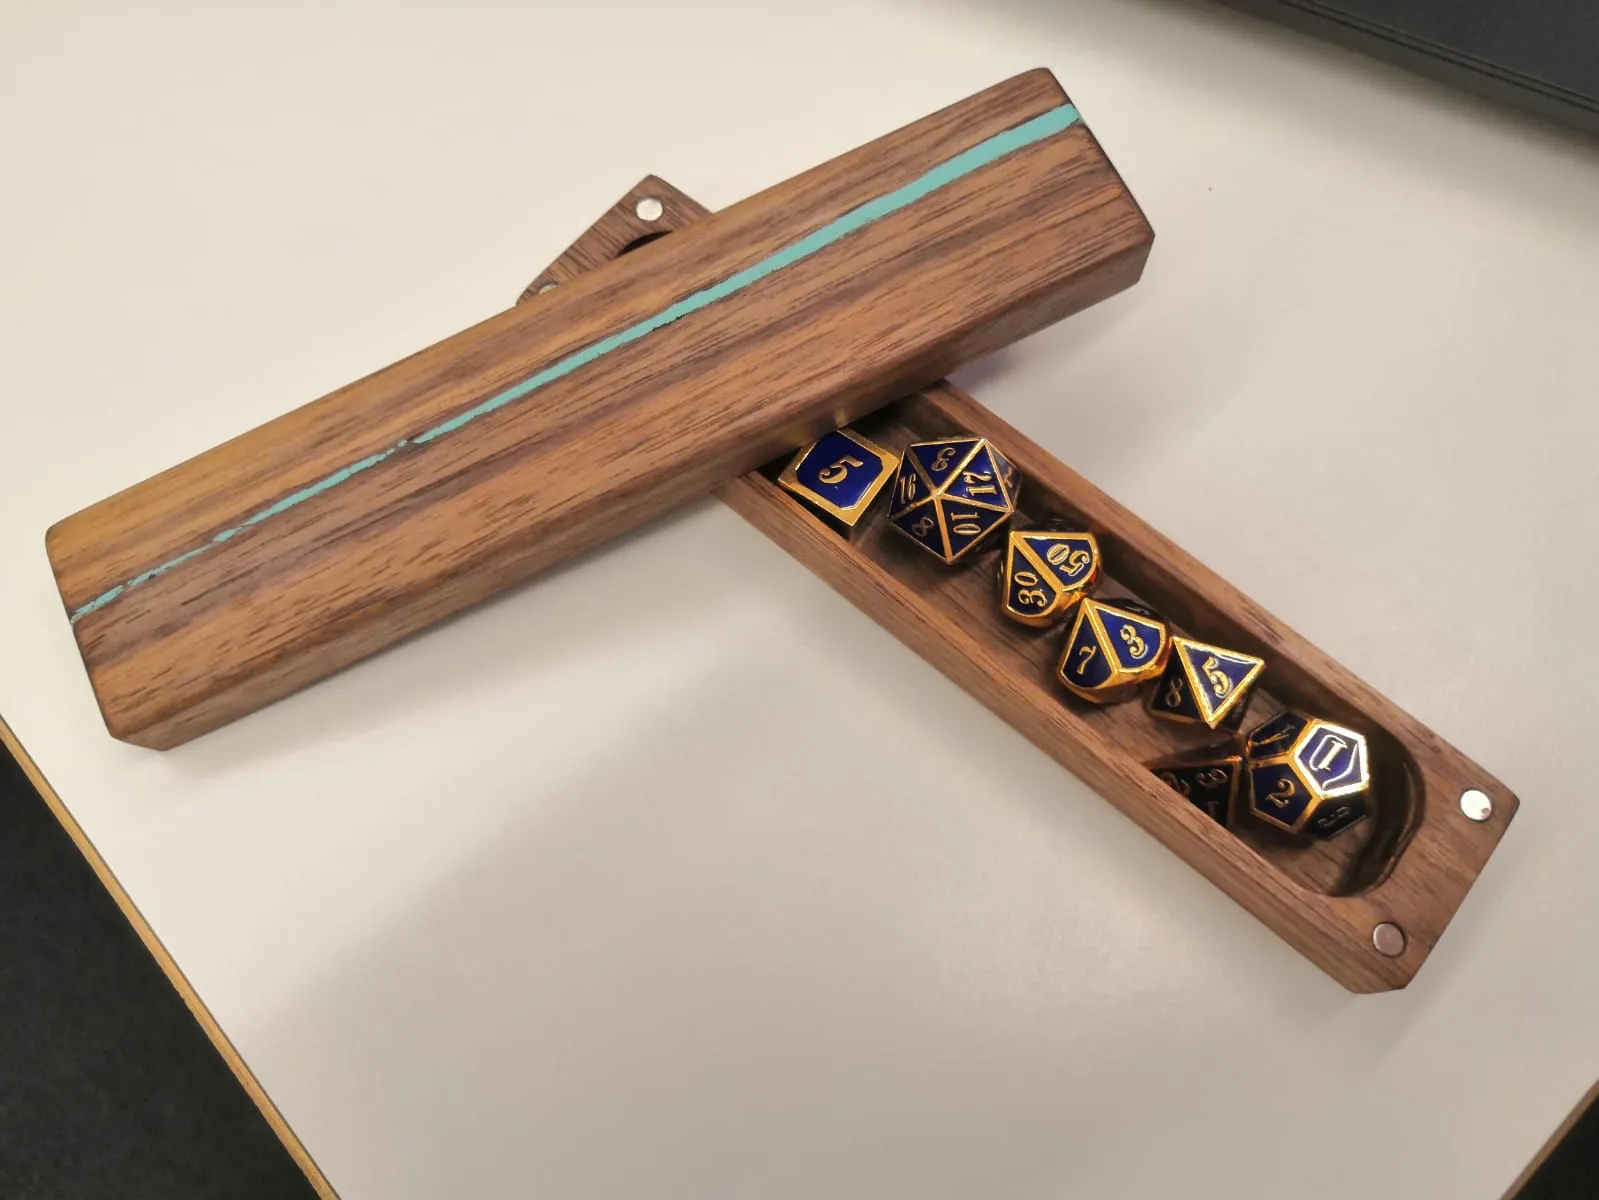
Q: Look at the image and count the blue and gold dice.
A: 7